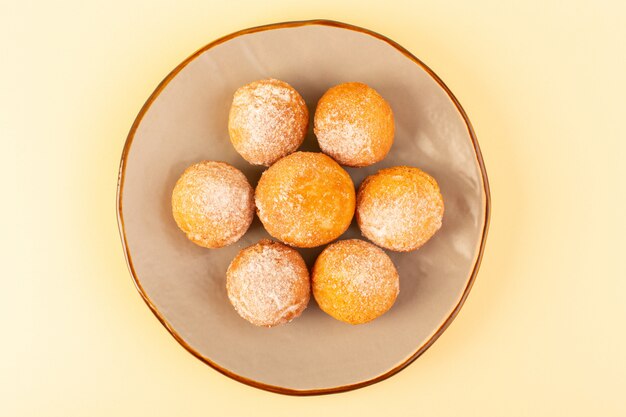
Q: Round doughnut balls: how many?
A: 7